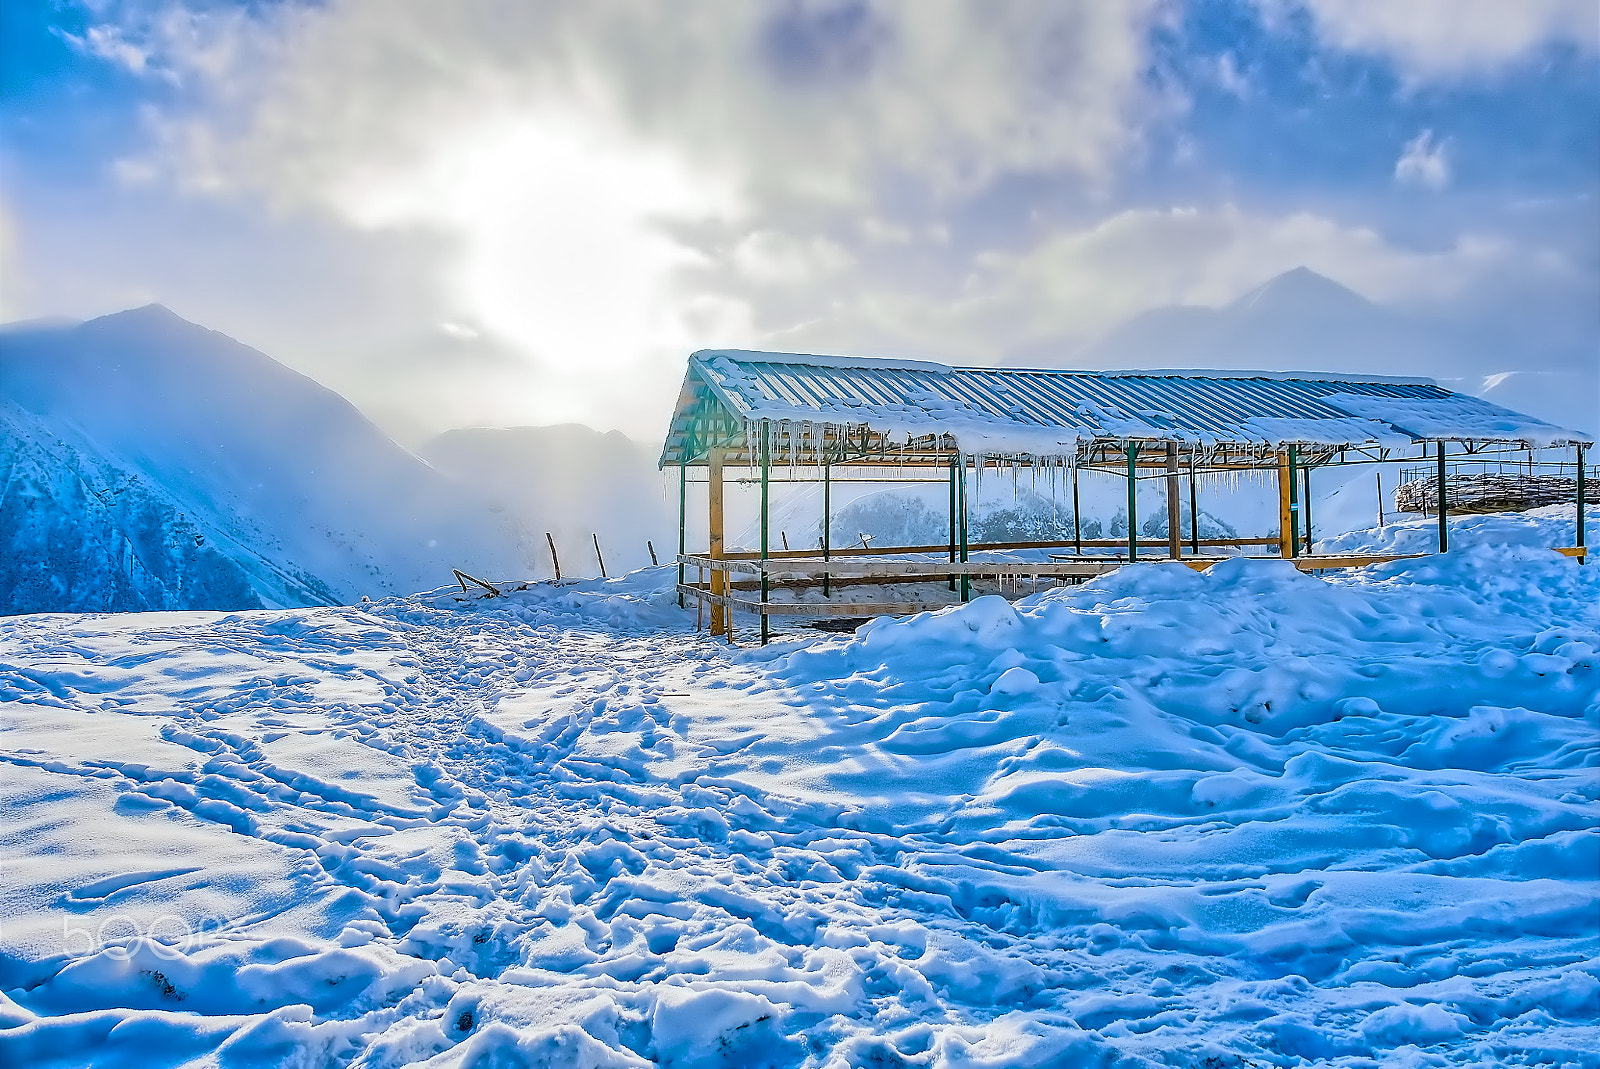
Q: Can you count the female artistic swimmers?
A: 0